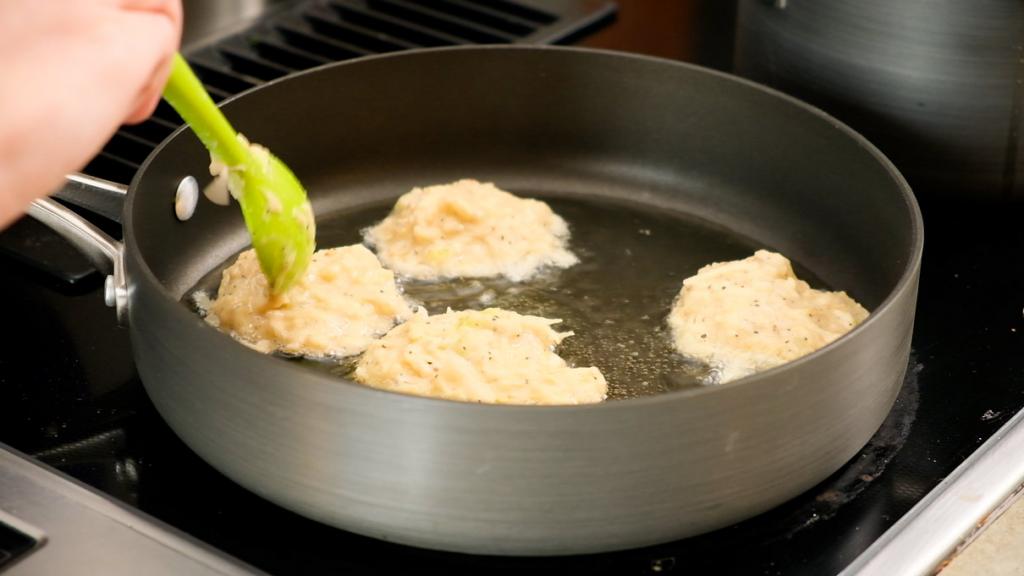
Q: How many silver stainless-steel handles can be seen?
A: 1